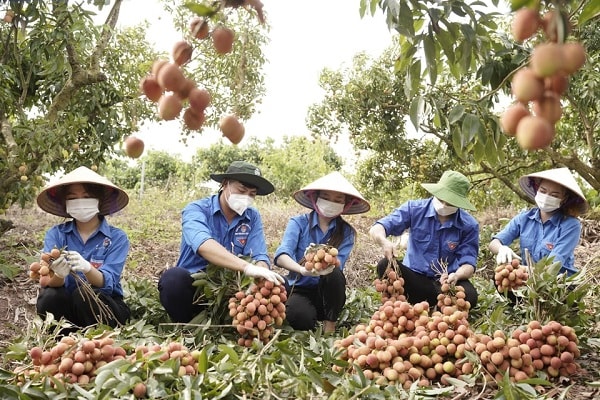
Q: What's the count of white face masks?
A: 5